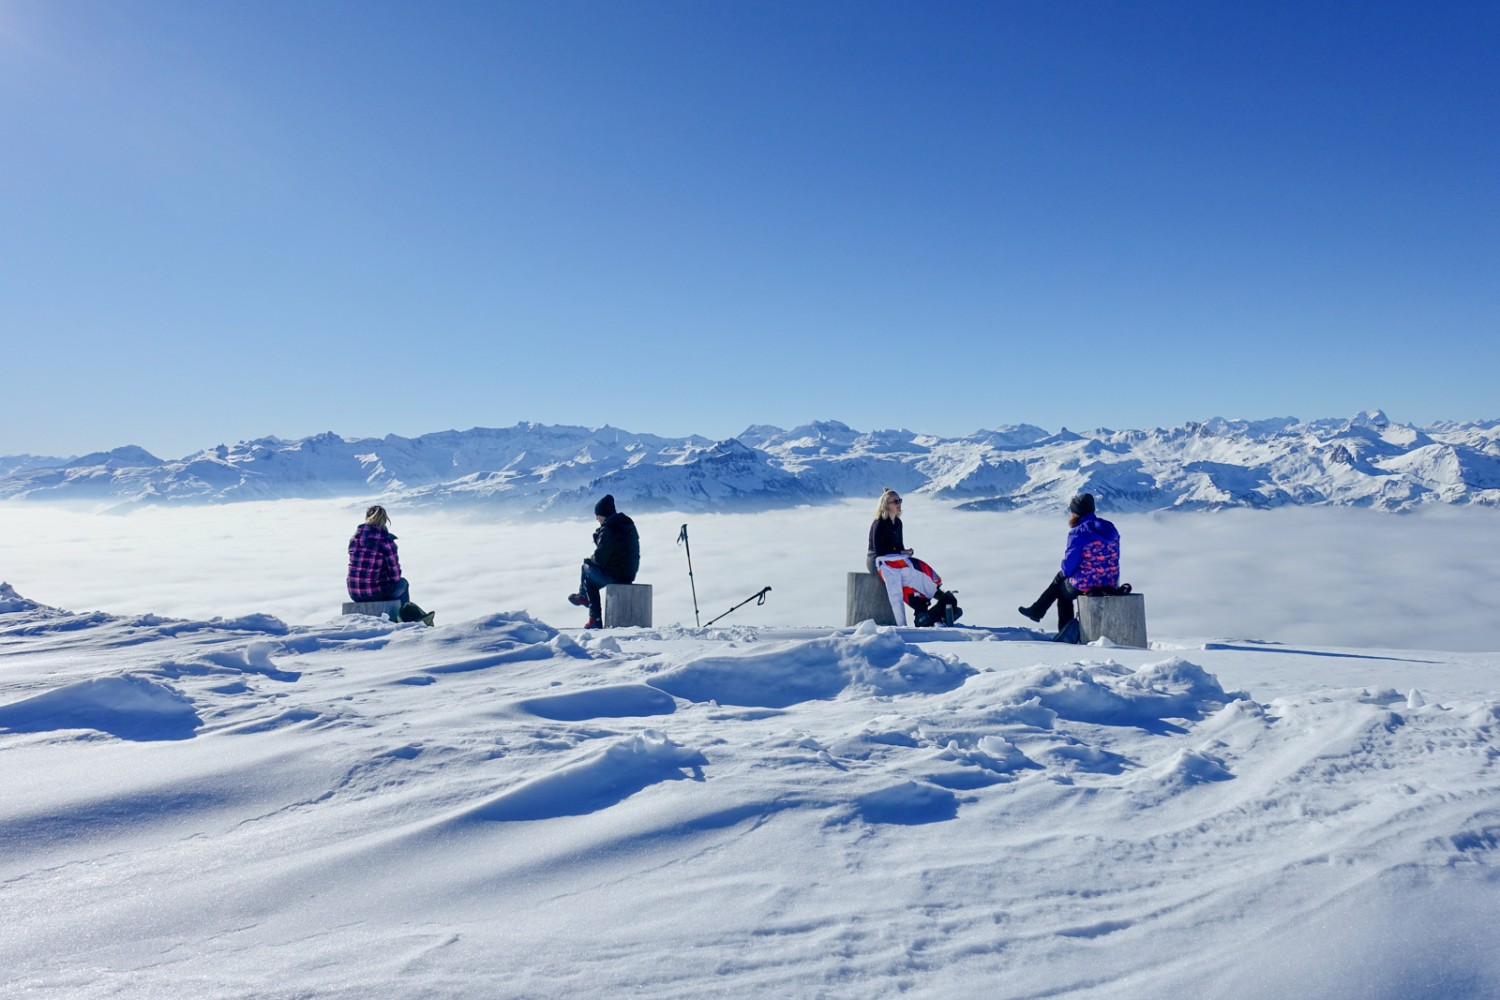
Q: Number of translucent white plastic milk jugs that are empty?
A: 0